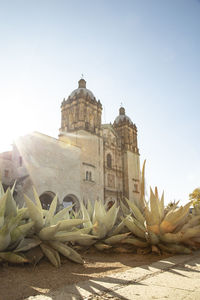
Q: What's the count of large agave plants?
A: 4